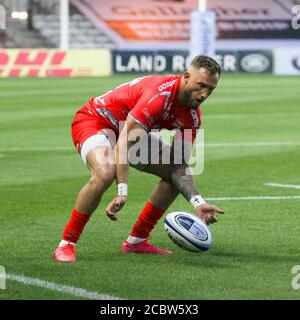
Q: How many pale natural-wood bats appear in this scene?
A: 0